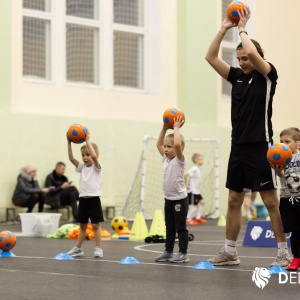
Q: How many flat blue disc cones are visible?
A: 5